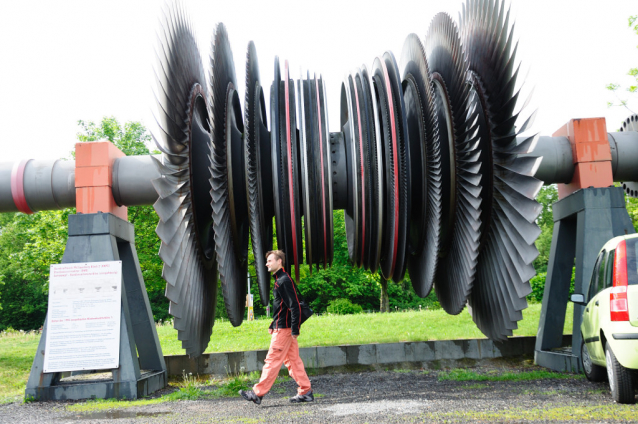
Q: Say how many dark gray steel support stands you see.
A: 2